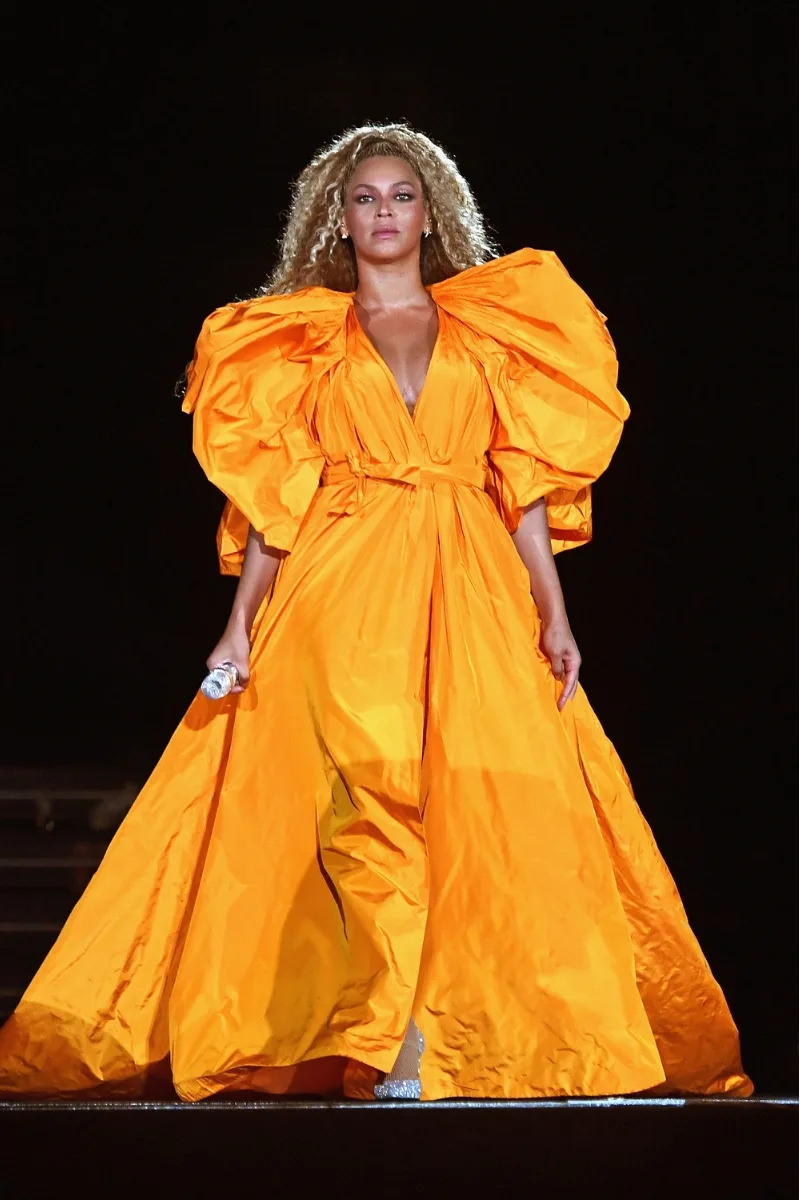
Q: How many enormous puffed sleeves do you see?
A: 2